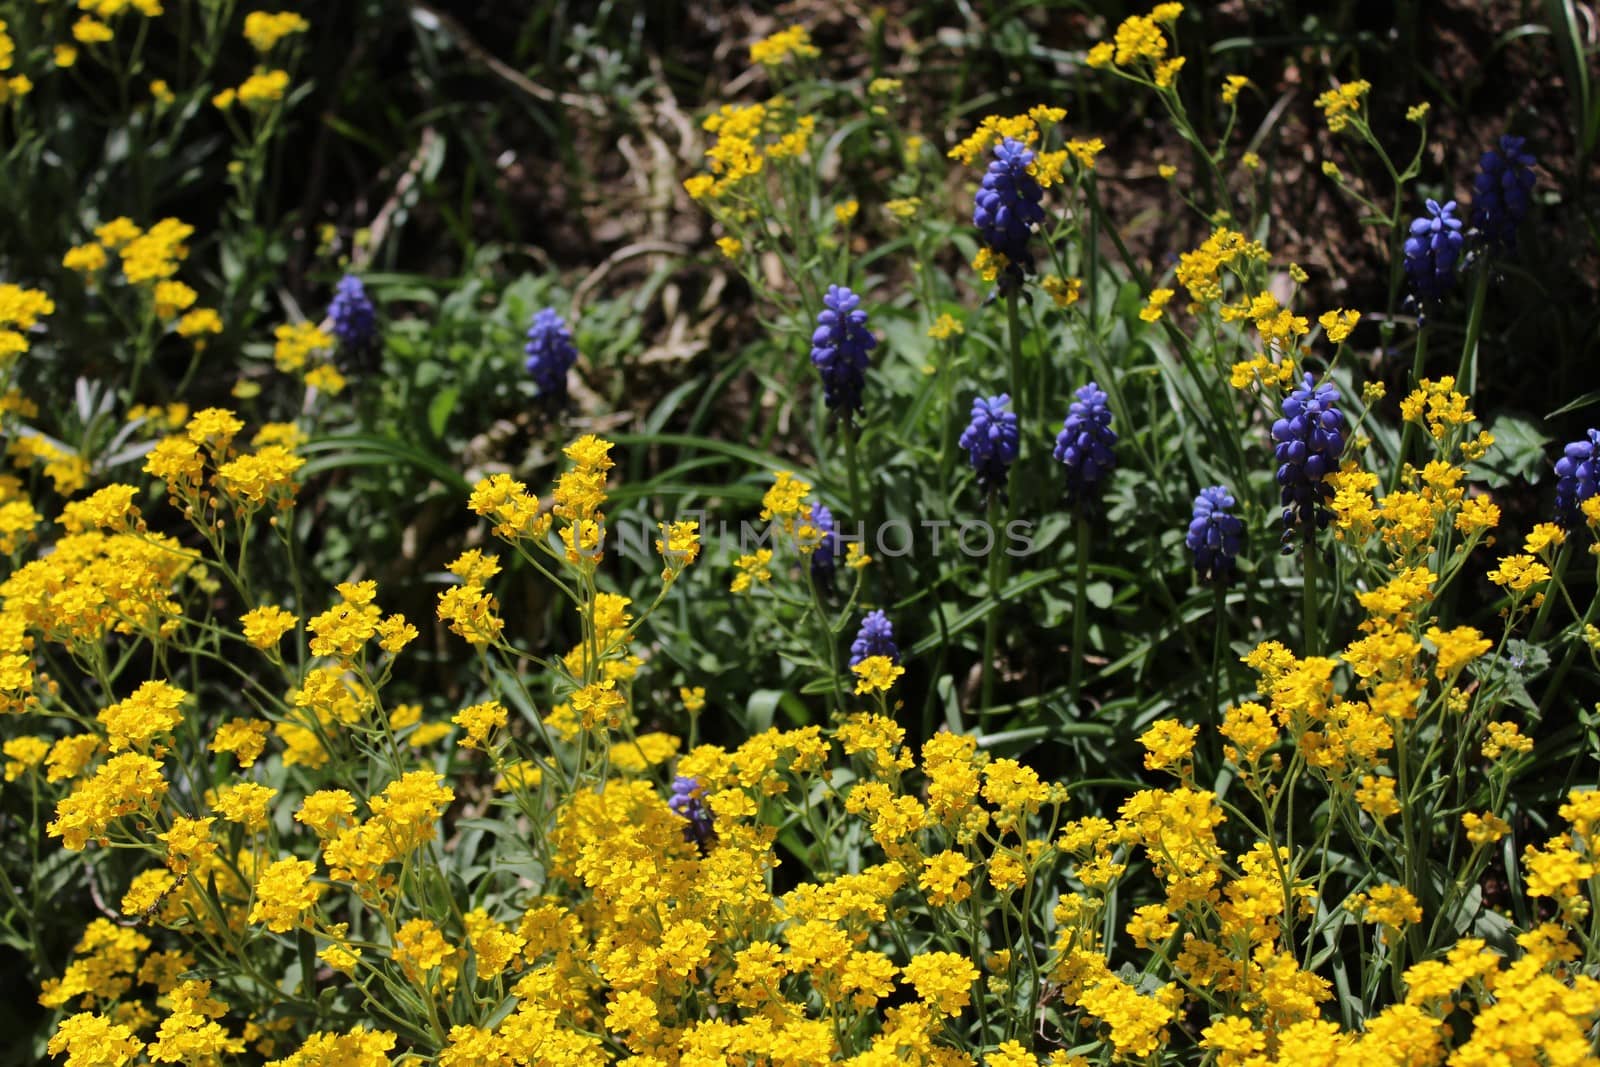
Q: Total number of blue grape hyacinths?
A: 14